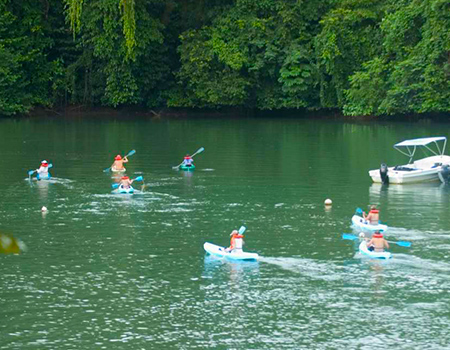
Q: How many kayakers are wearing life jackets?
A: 7